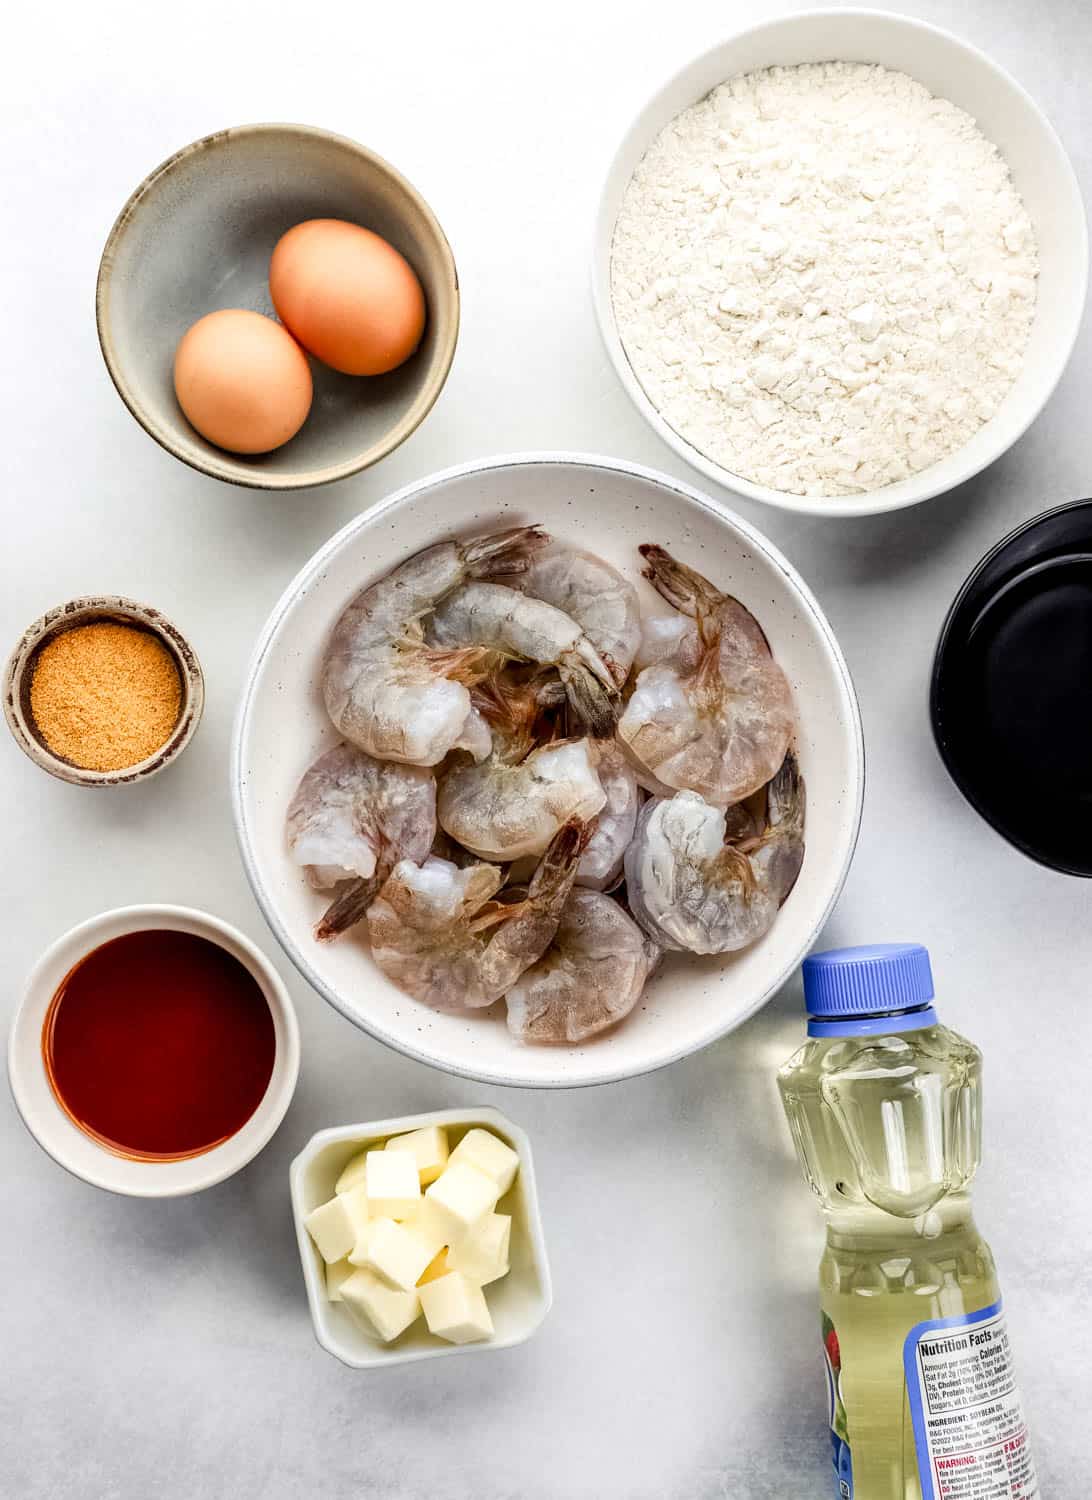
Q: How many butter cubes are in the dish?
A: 11